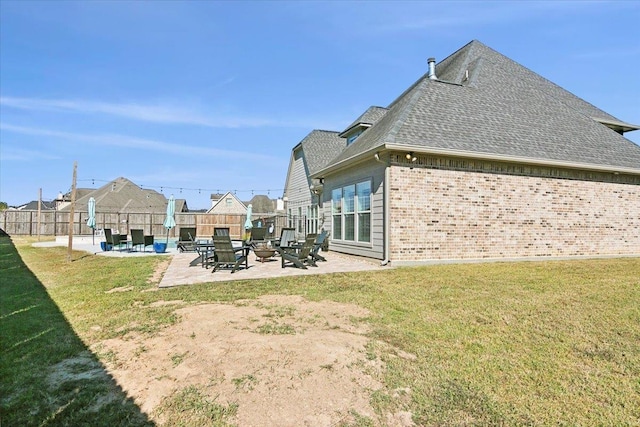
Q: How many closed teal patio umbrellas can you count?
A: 3